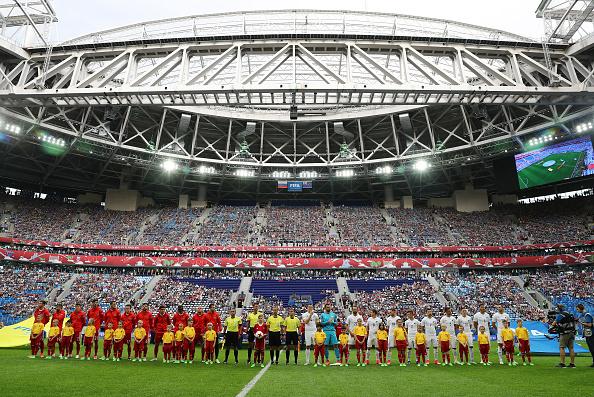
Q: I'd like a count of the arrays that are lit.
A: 12